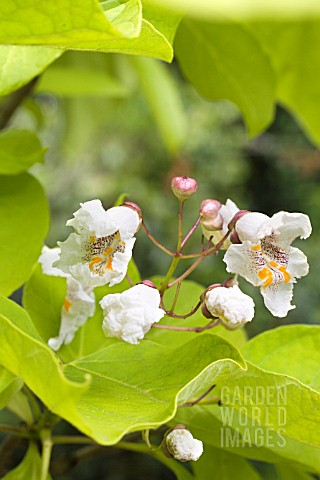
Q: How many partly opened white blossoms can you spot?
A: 3